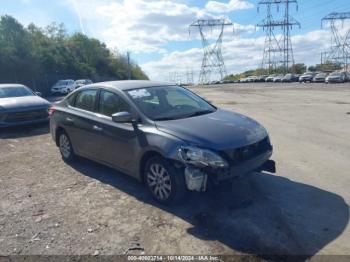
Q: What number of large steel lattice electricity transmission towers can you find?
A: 3